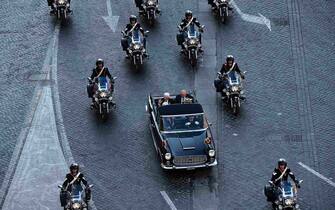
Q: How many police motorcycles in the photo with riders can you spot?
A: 9